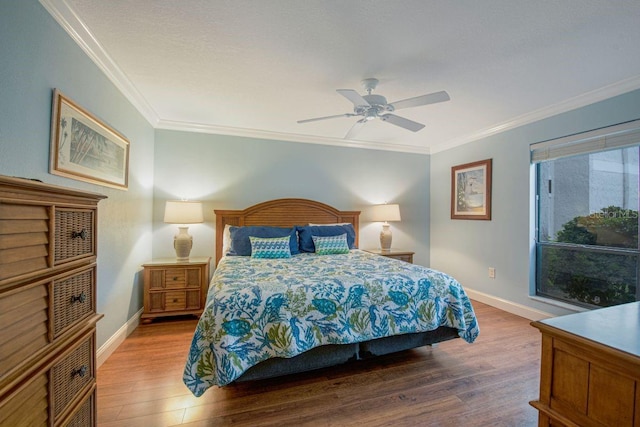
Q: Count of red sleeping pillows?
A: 0